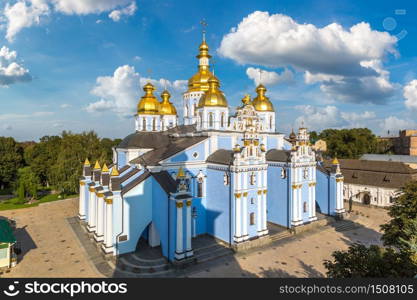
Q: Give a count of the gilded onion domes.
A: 5